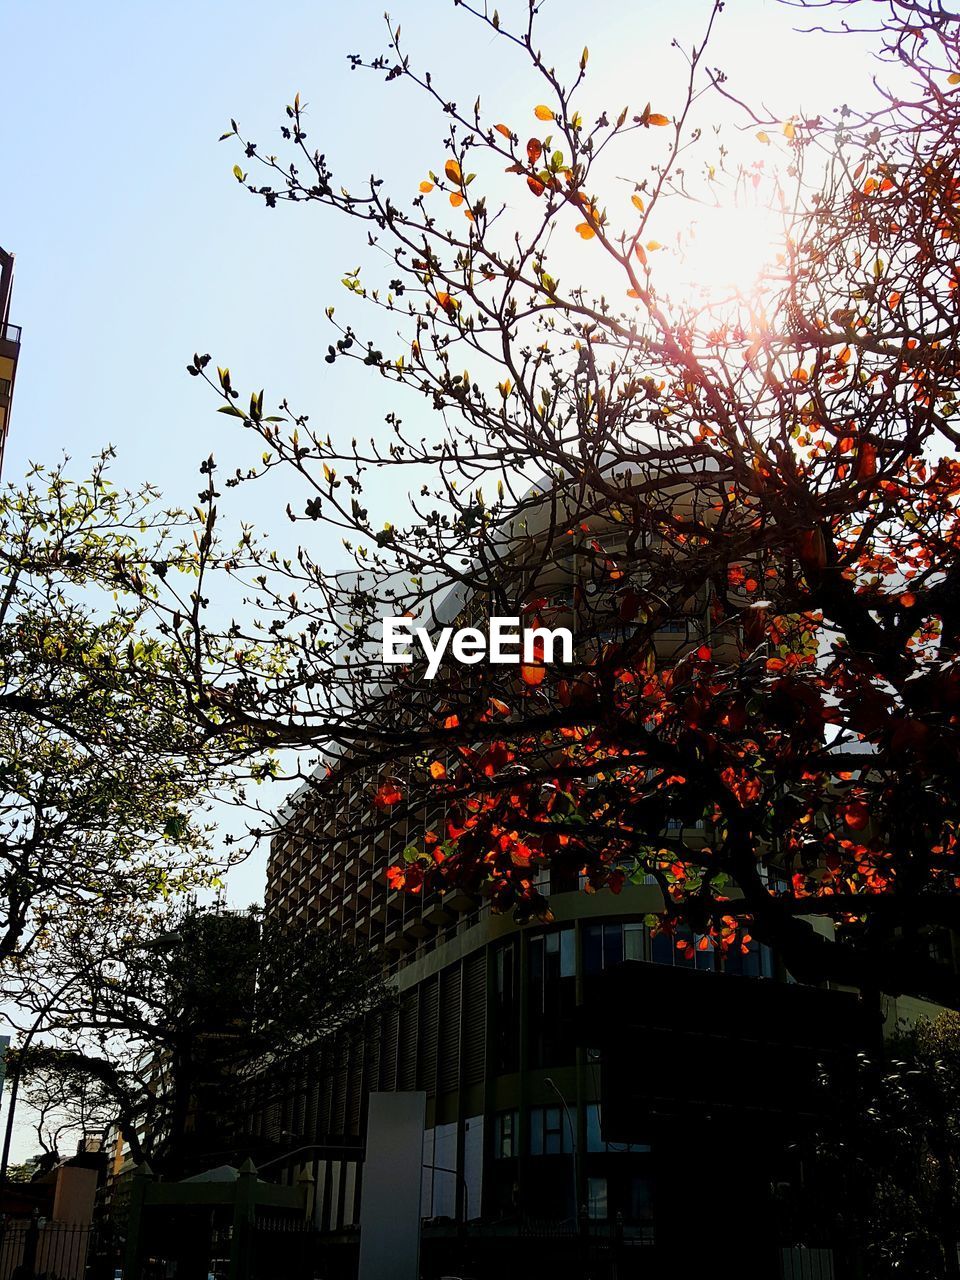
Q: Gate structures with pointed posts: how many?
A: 1